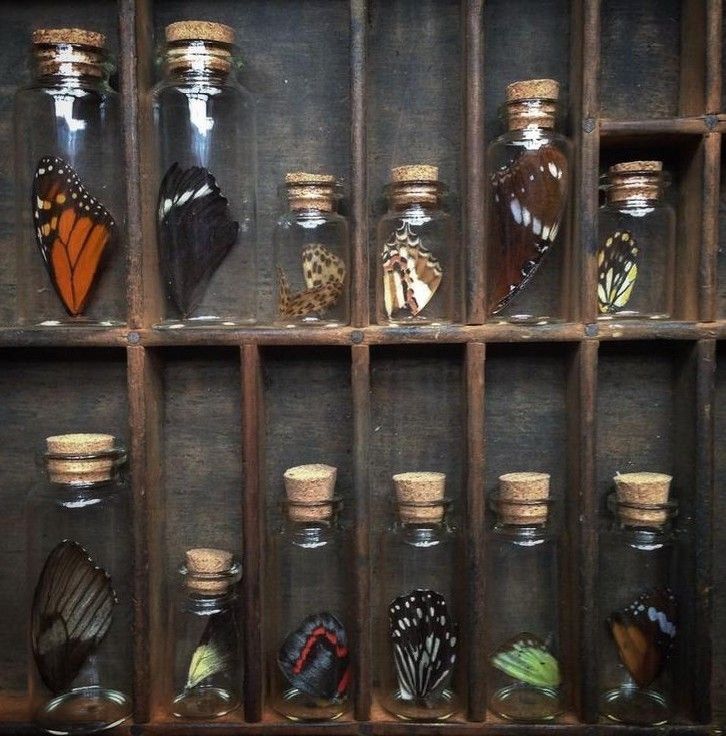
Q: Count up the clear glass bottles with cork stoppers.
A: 12